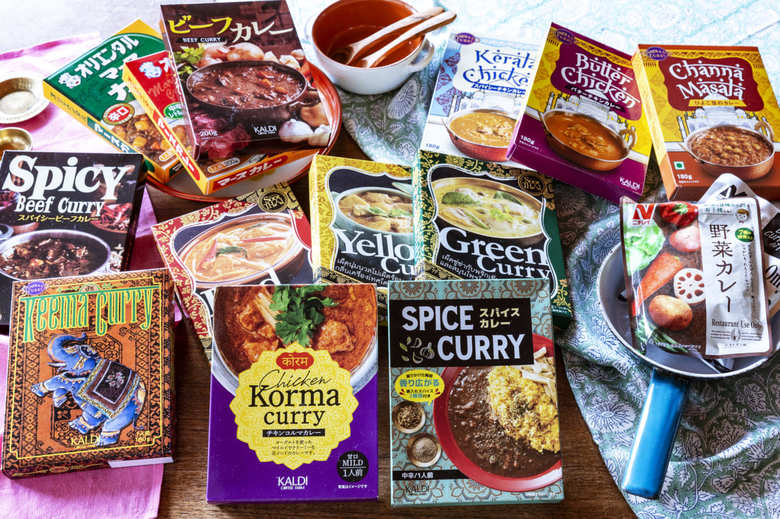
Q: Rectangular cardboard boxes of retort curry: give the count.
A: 13